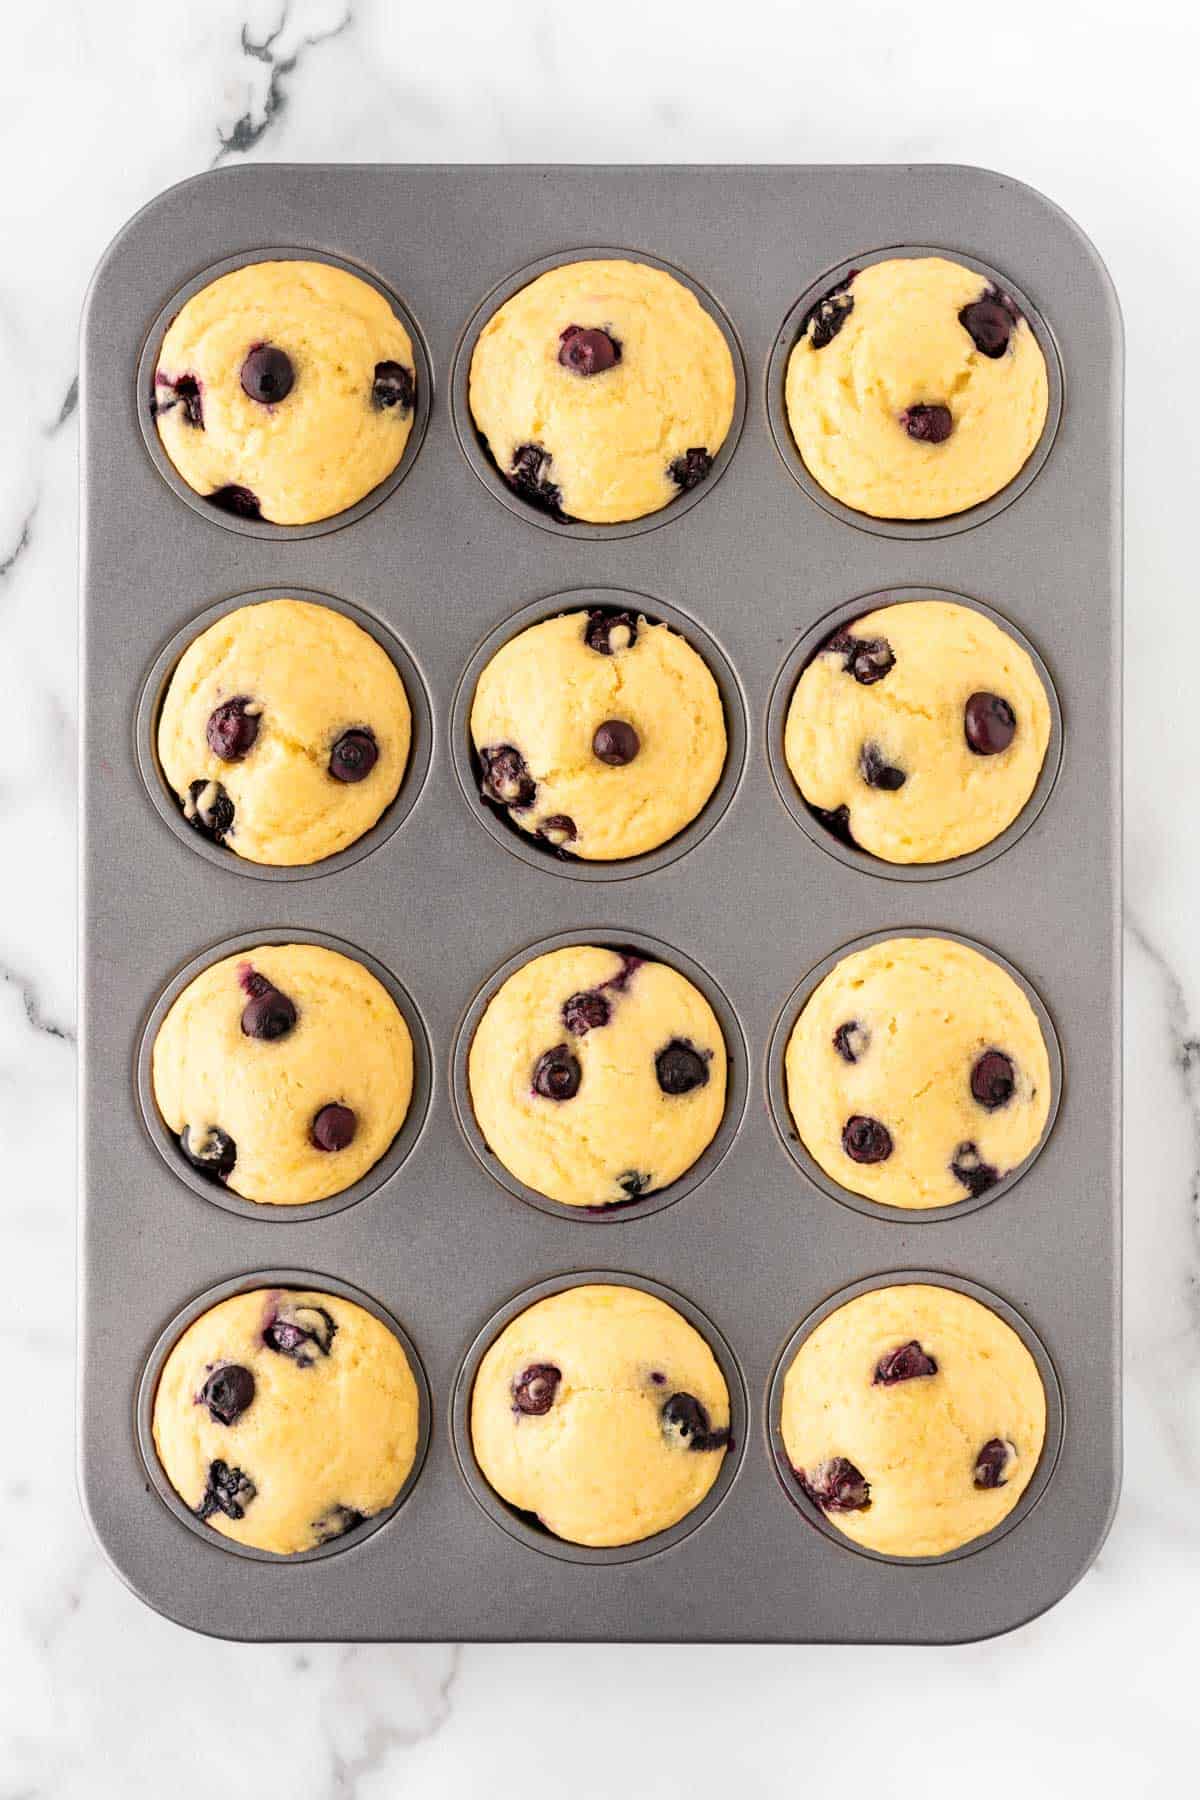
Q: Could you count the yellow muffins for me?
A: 12